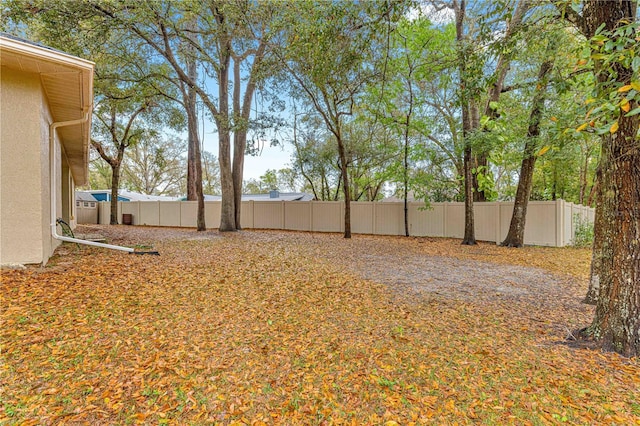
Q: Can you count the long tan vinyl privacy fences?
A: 1